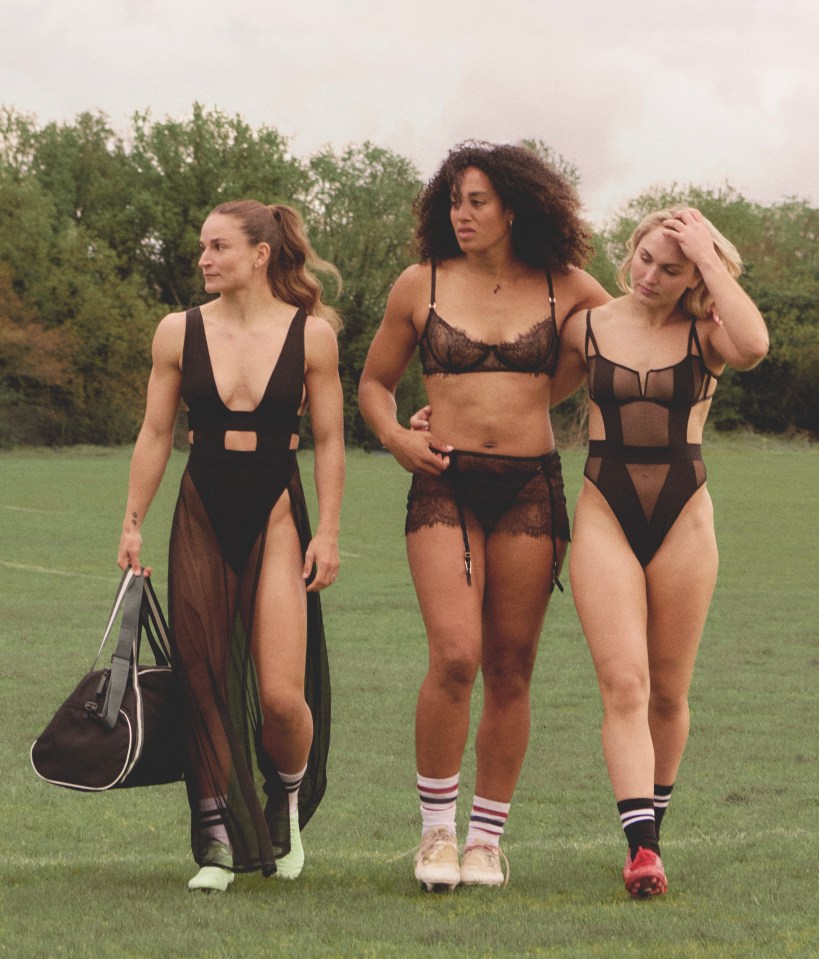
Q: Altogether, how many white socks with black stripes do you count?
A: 2